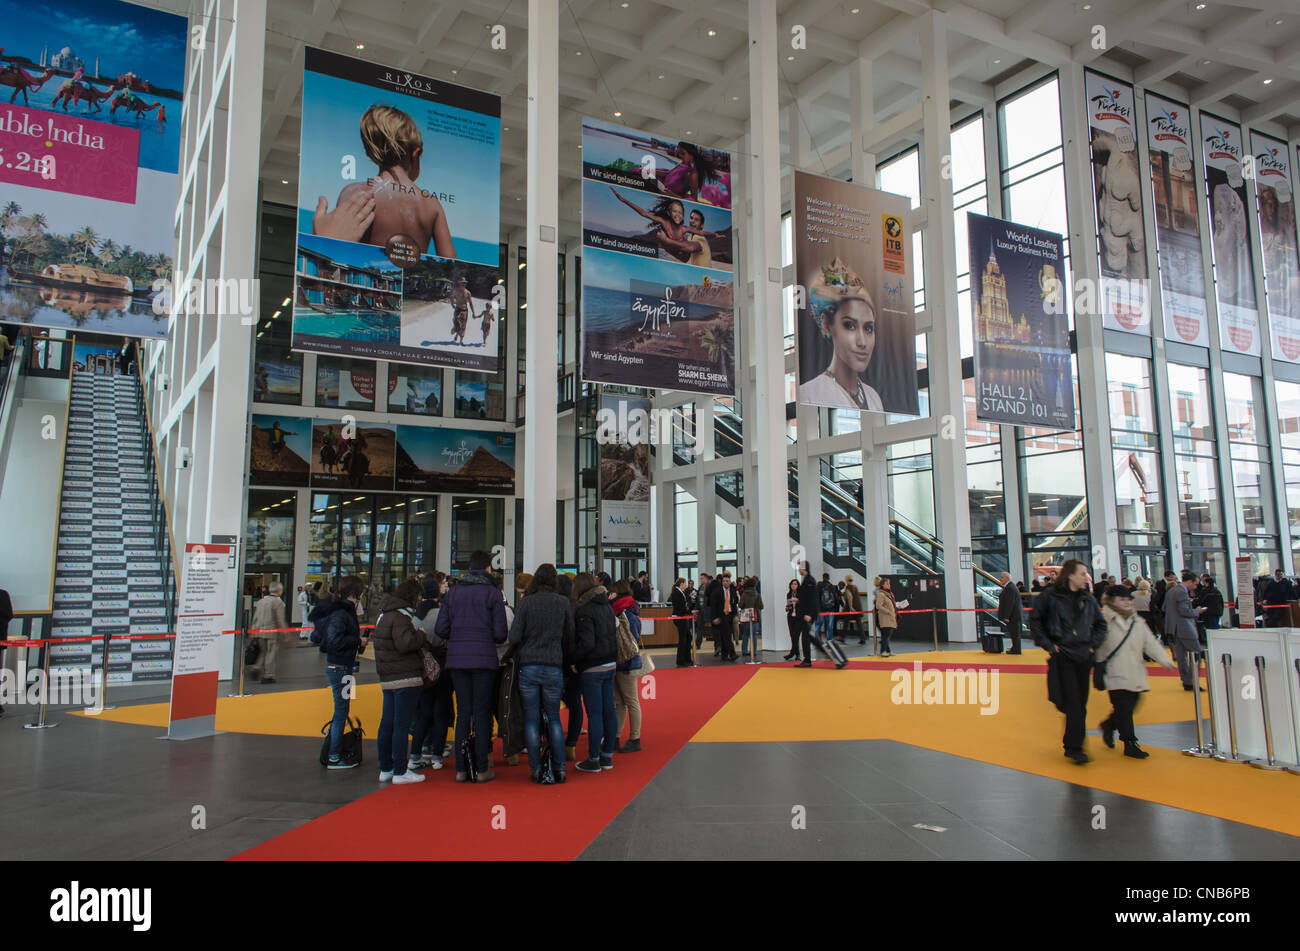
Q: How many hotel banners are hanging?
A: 2